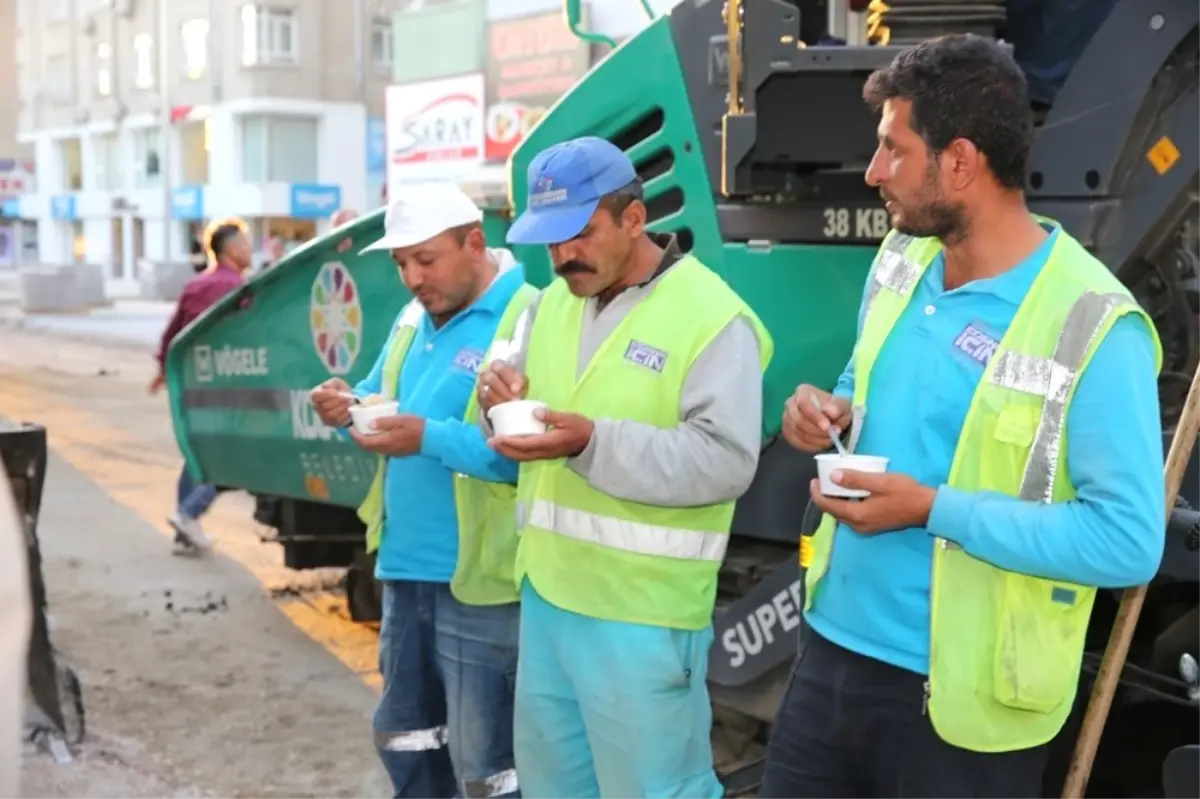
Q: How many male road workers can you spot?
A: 3